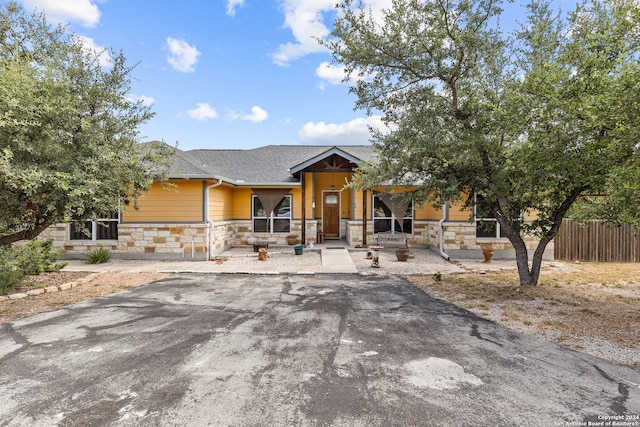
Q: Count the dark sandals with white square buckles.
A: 0